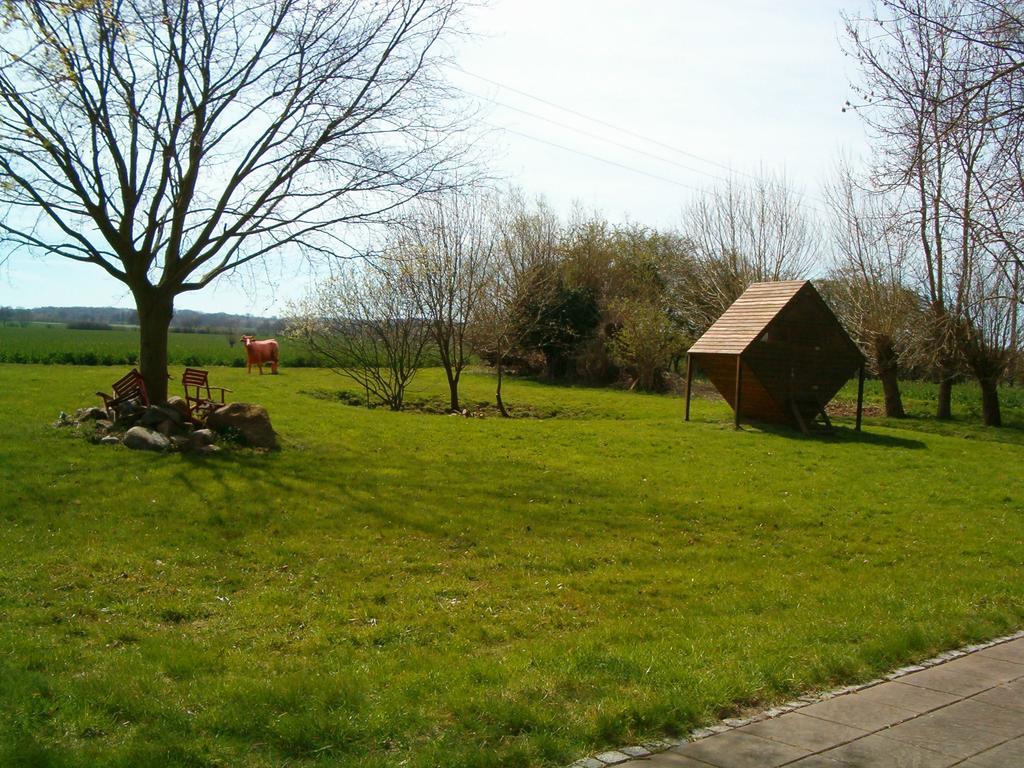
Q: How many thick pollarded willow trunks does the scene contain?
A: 3